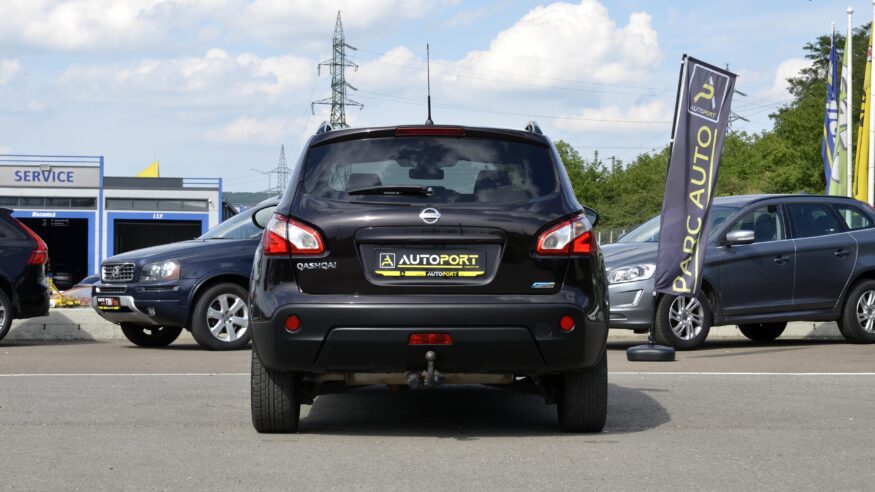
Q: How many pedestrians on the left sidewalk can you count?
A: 0